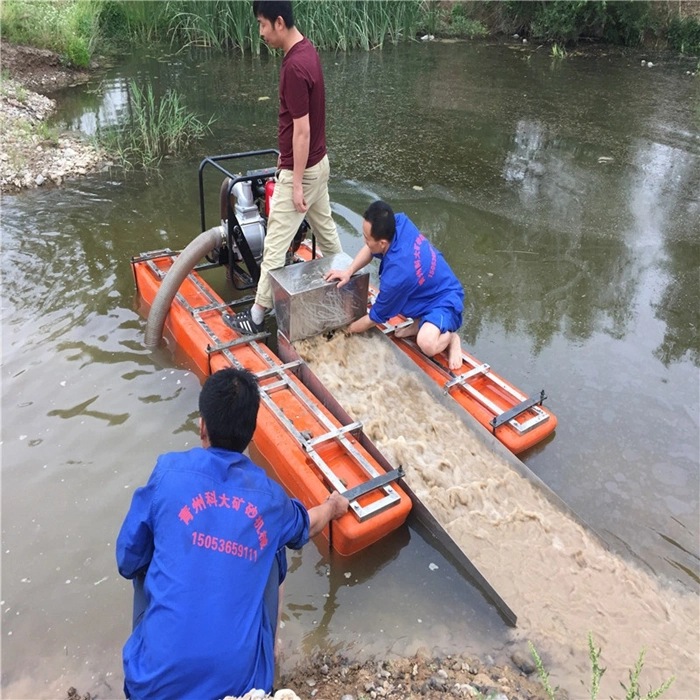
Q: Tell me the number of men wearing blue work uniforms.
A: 2